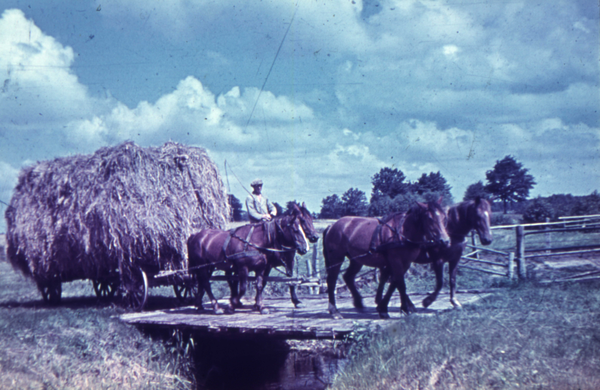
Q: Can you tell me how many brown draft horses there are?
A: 4